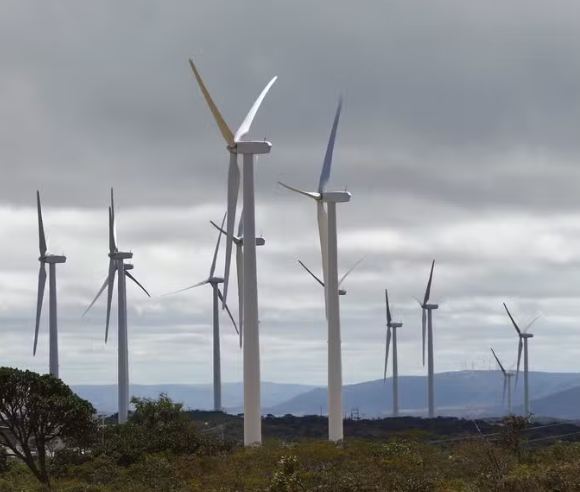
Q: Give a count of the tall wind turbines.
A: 12